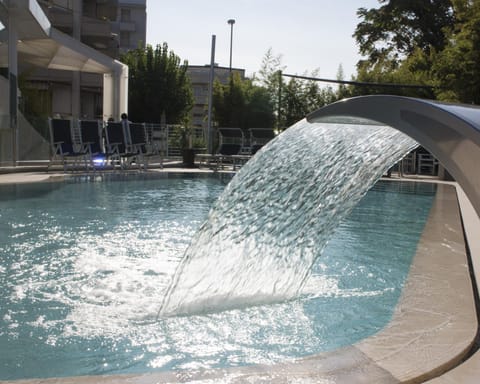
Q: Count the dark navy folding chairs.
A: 4